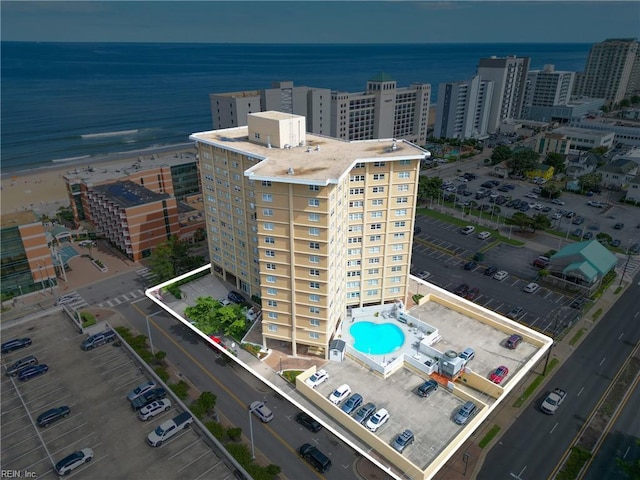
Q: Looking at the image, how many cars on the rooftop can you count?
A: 11